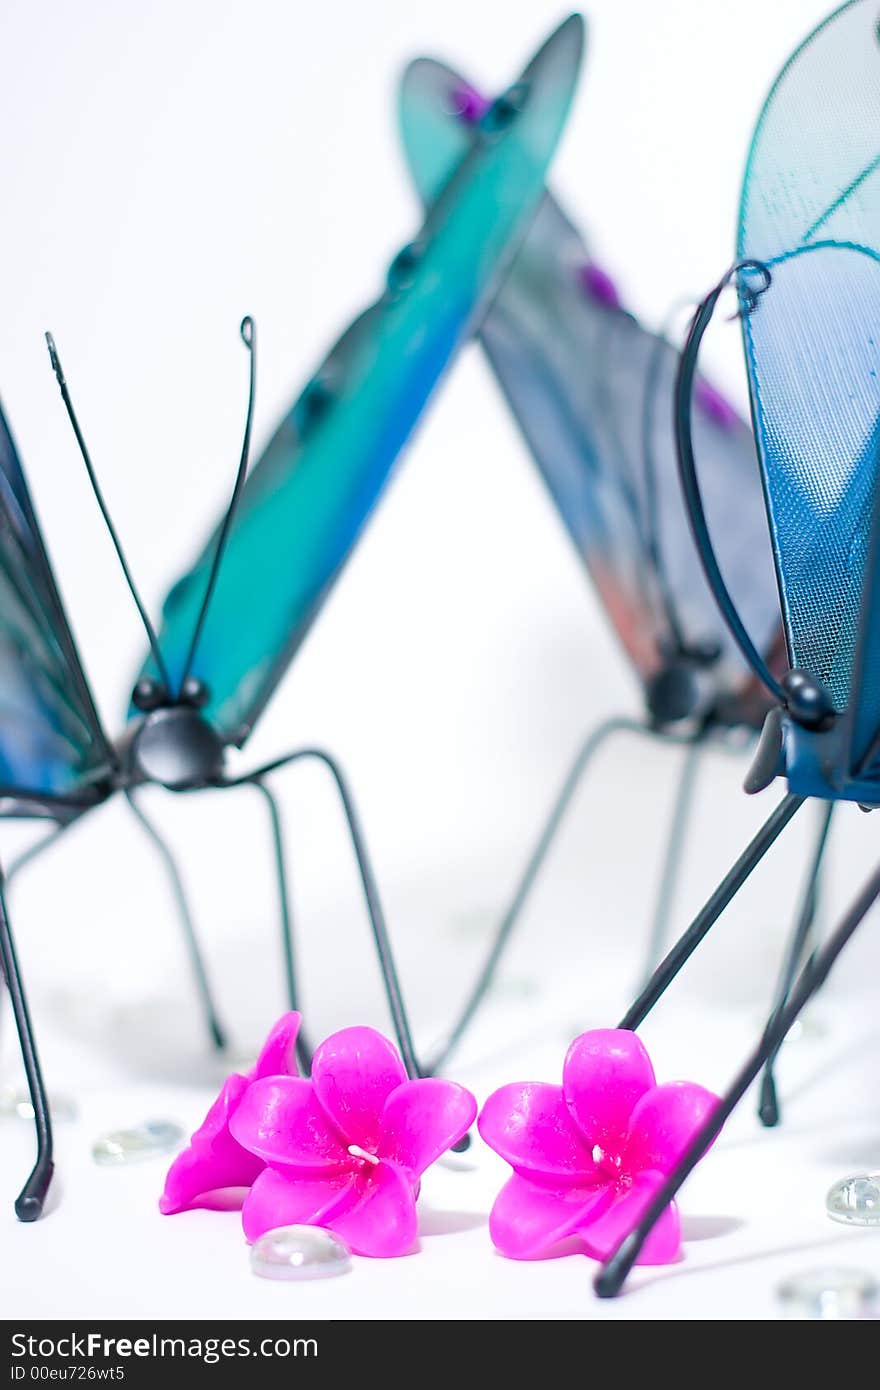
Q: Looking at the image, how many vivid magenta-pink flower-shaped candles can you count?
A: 3